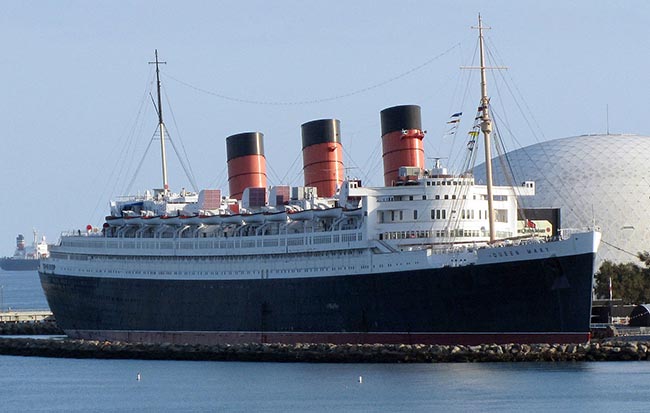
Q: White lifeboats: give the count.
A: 12